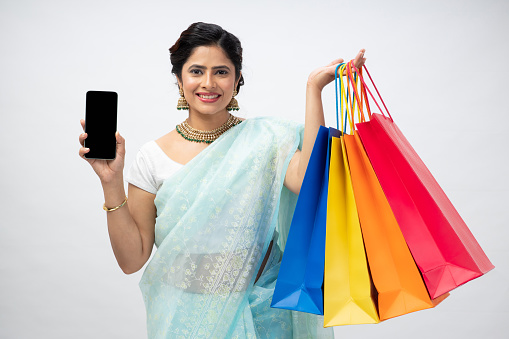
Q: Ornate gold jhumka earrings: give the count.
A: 2